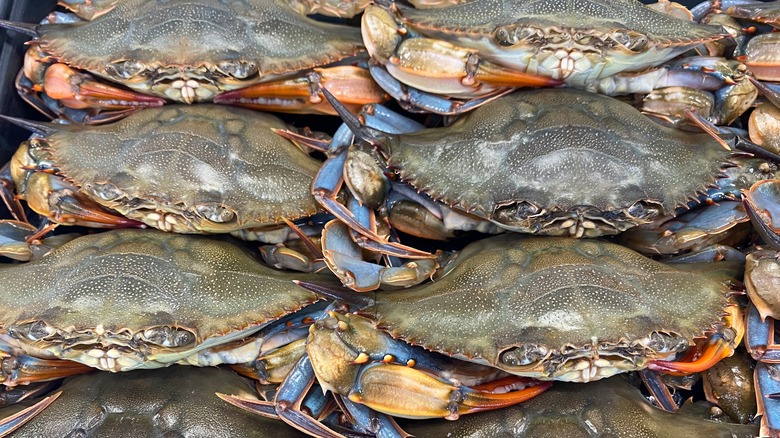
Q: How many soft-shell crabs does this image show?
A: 8